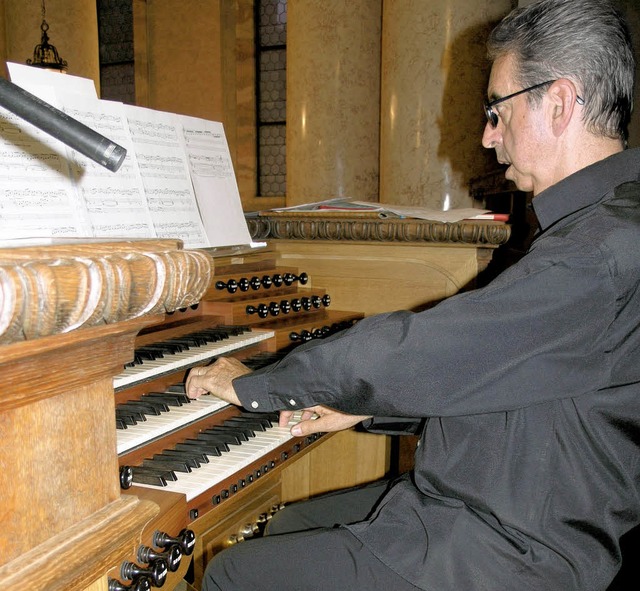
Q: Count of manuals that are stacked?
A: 3